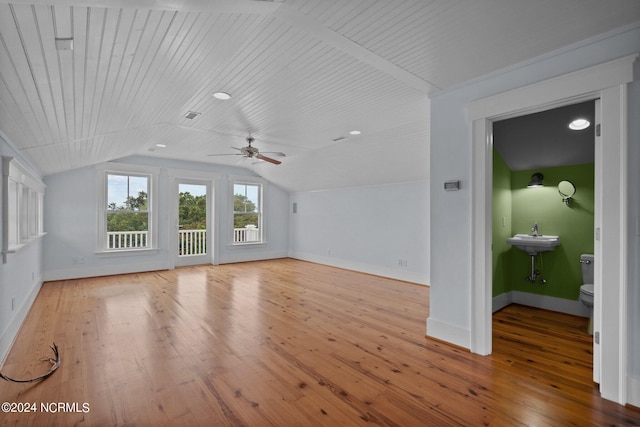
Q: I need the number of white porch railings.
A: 3